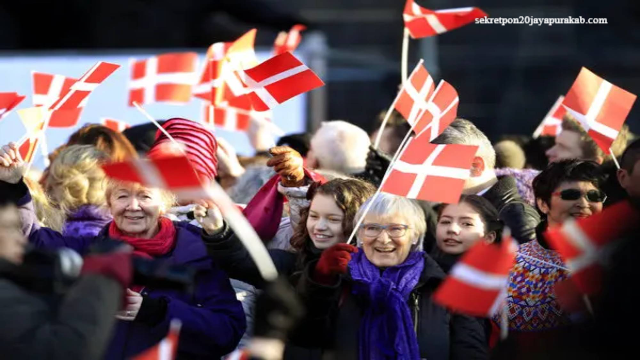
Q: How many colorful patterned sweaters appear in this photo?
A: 1